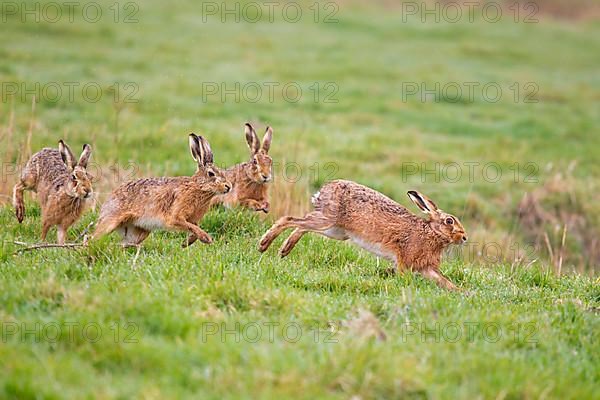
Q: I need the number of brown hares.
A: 4